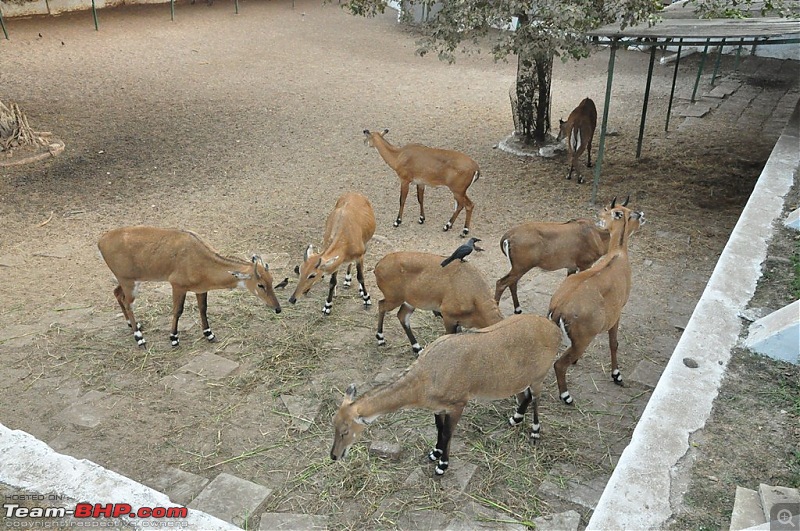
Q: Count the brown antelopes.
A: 8